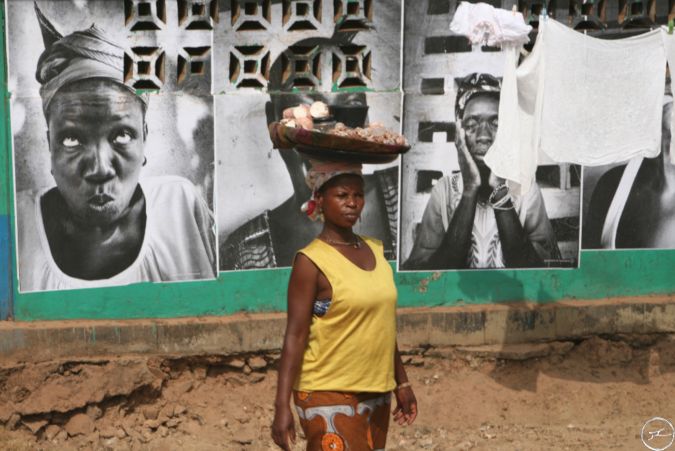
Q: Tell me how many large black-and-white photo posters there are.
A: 4